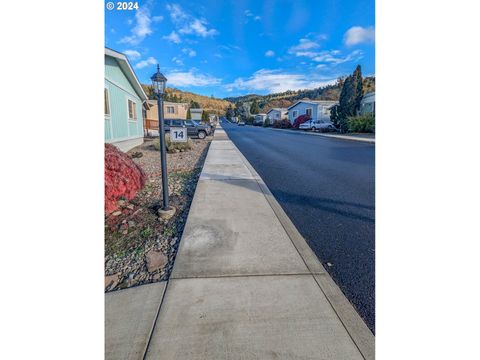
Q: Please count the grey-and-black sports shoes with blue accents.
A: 0